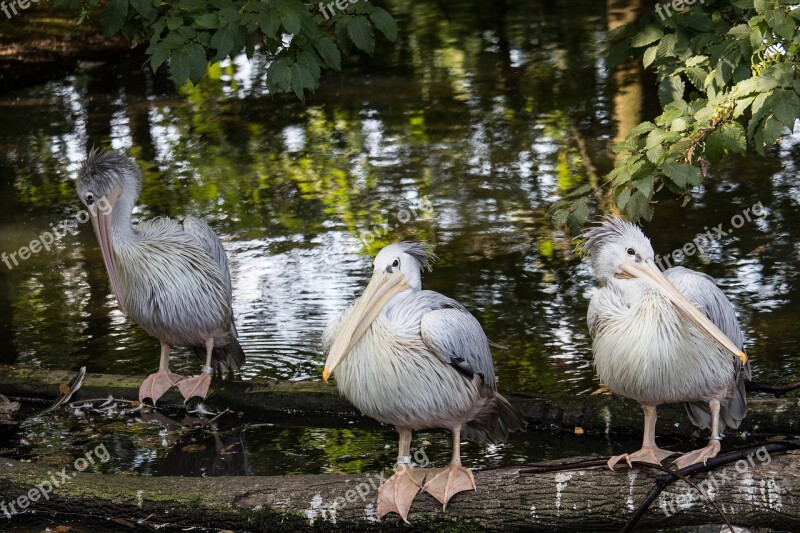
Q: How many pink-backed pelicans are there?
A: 3